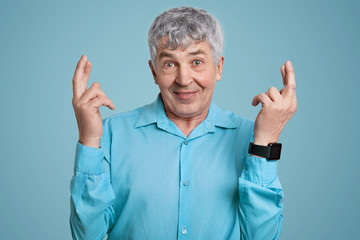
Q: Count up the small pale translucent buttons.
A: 3